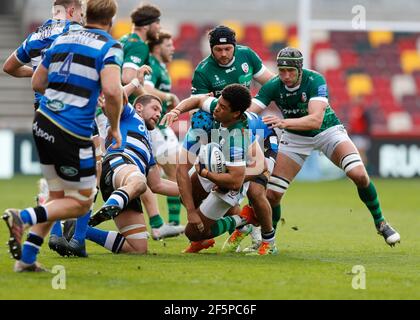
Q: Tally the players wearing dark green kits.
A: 5